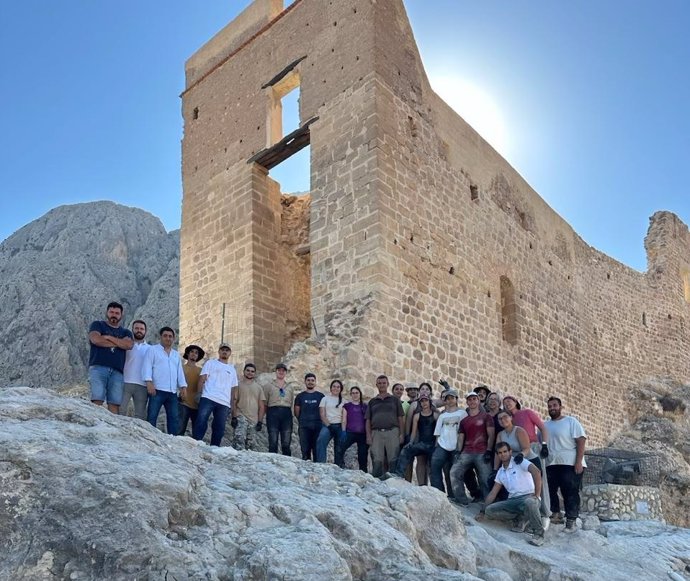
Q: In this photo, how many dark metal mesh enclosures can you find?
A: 1